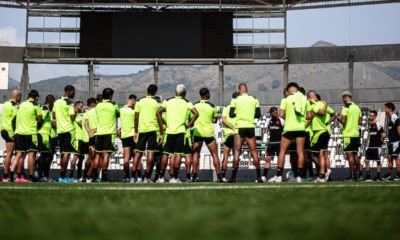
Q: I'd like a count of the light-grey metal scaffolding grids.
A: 2